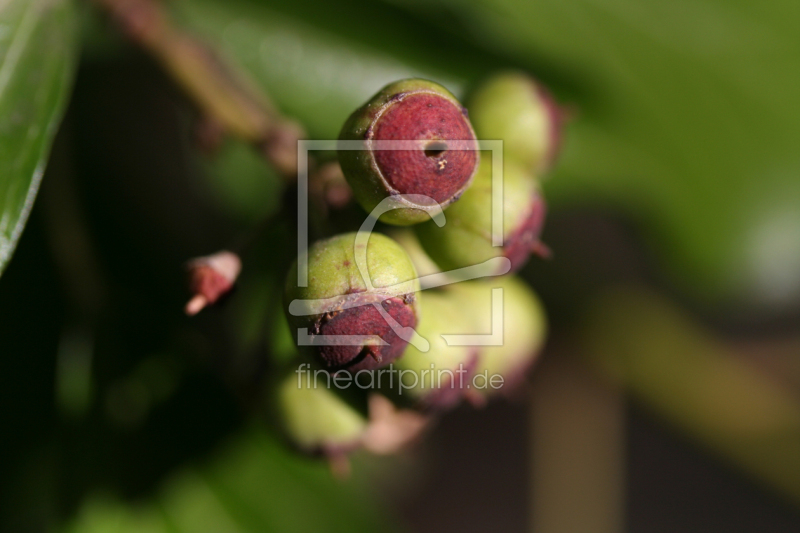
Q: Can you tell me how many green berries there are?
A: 7